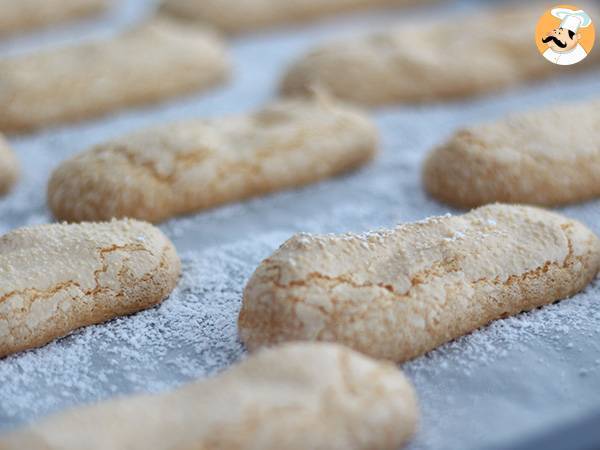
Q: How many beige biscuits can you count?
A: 10